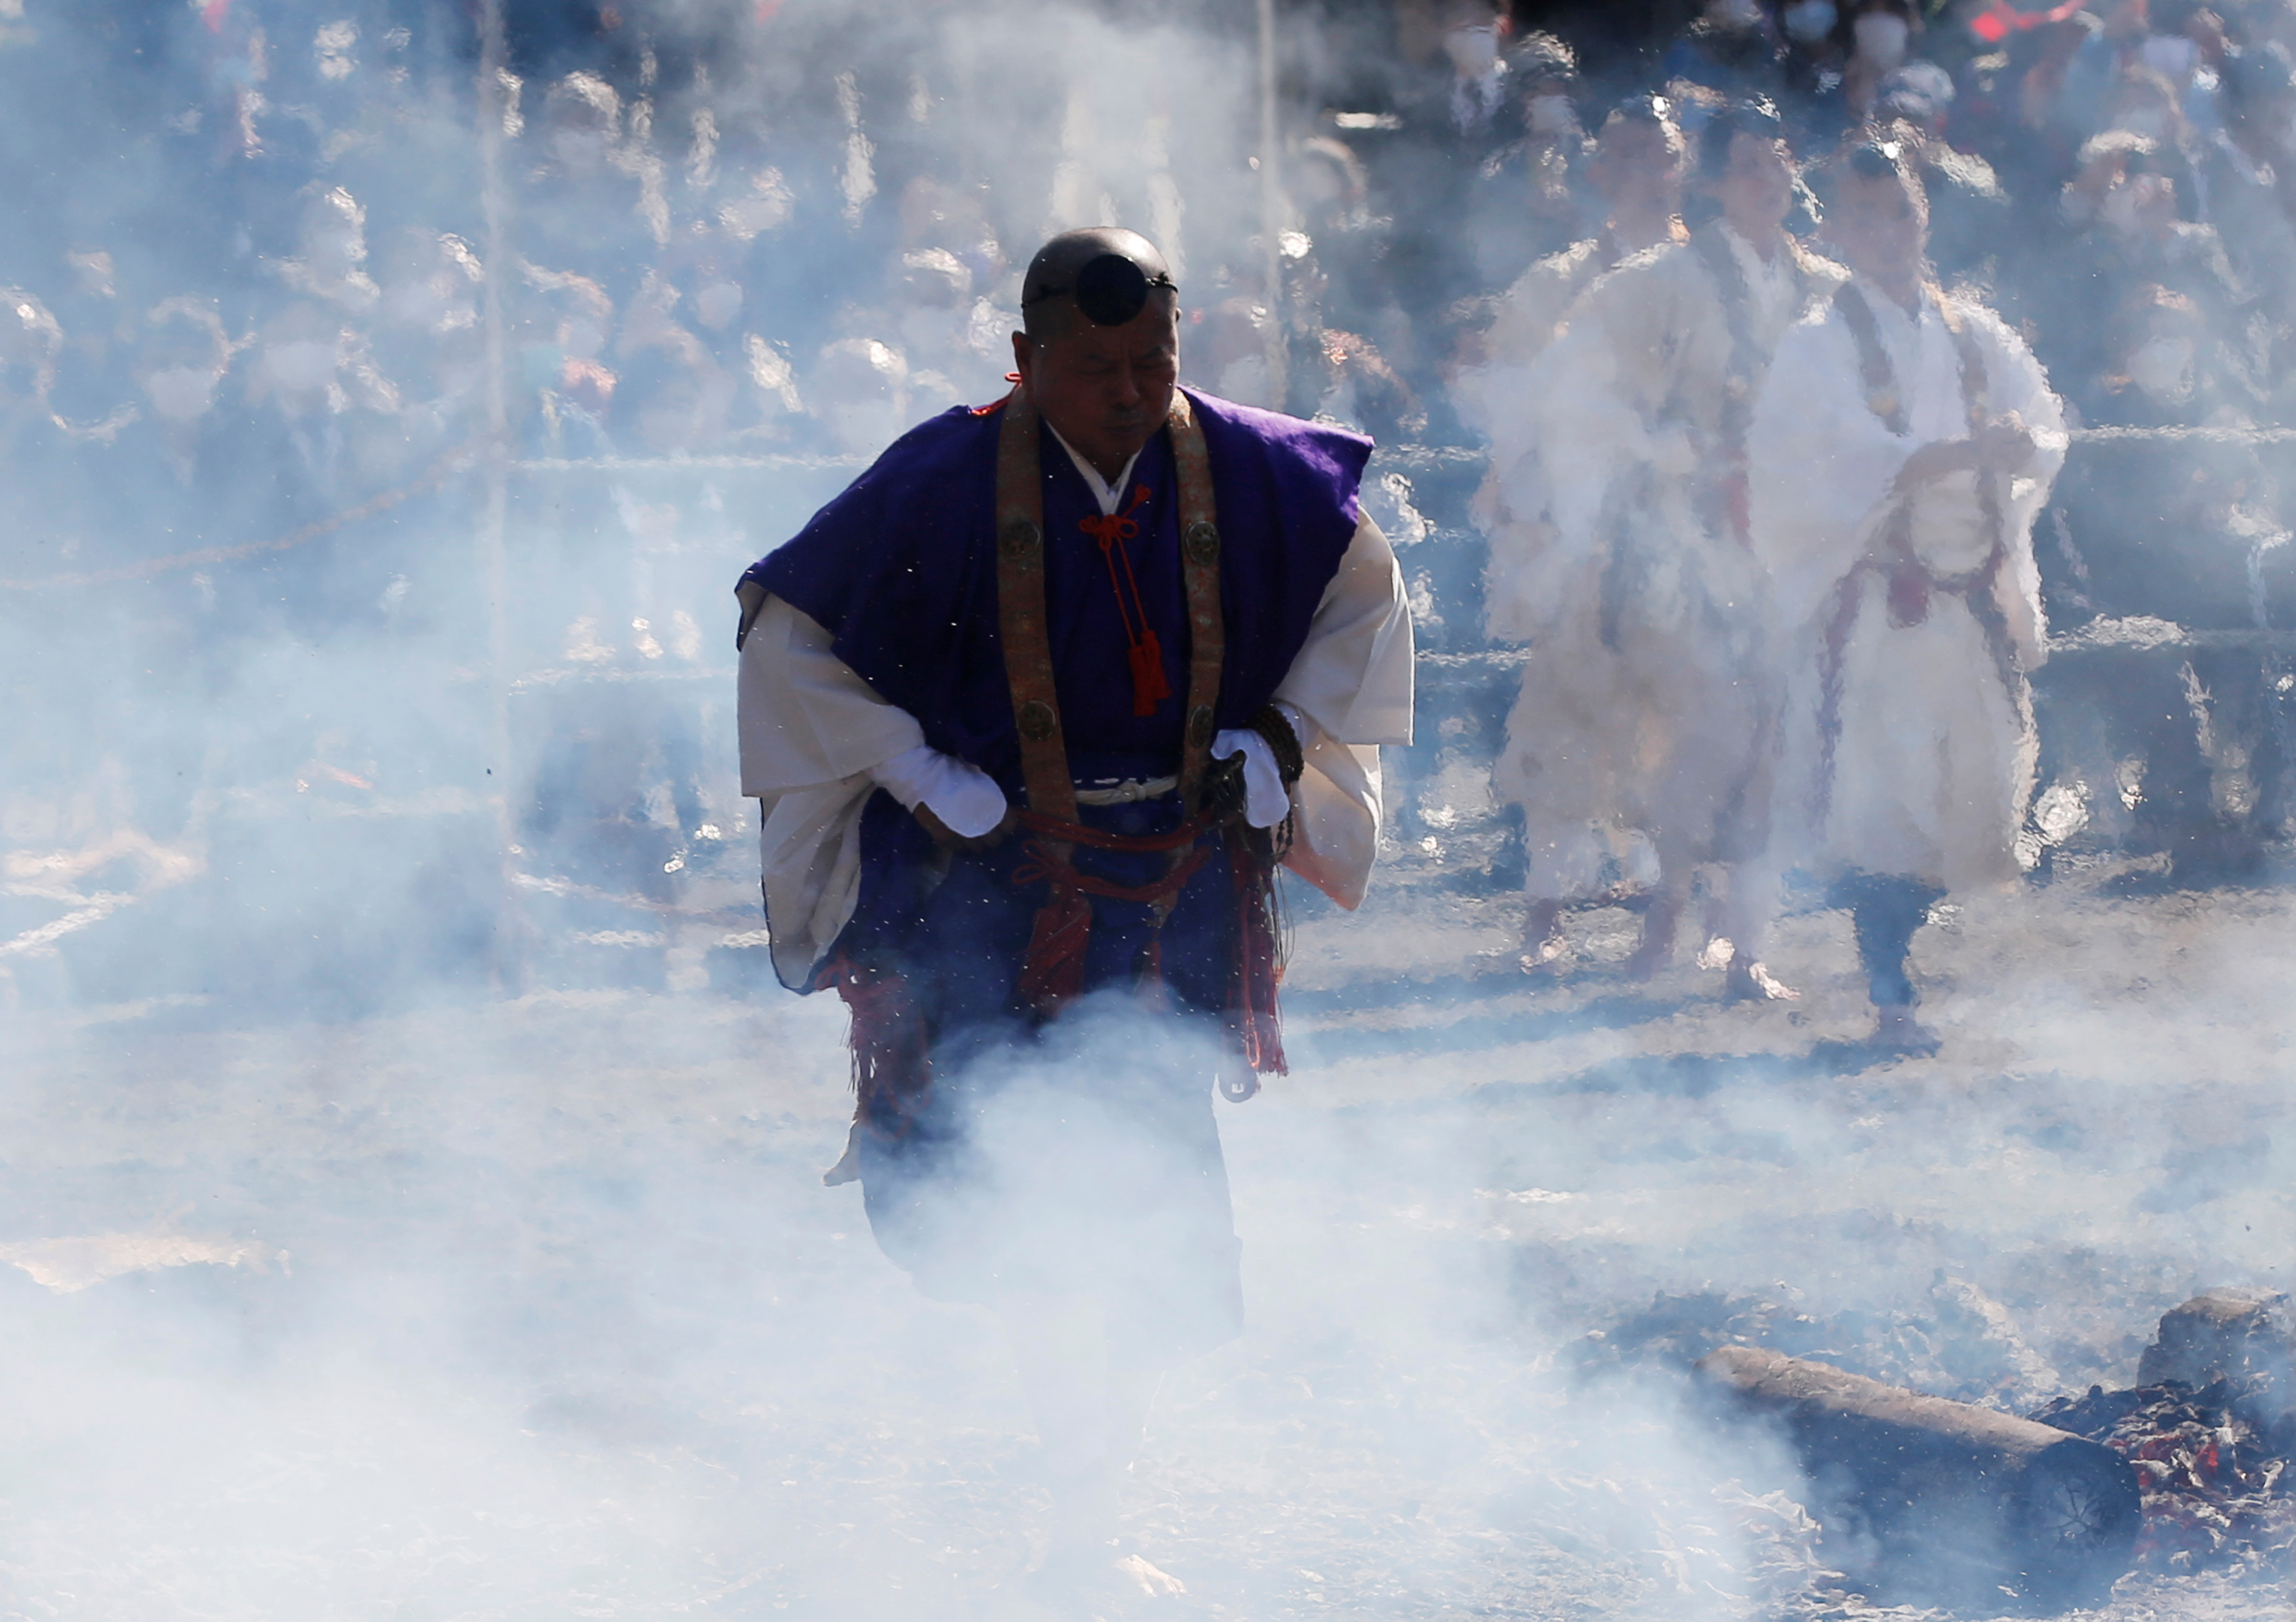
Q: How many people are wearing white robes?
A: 3